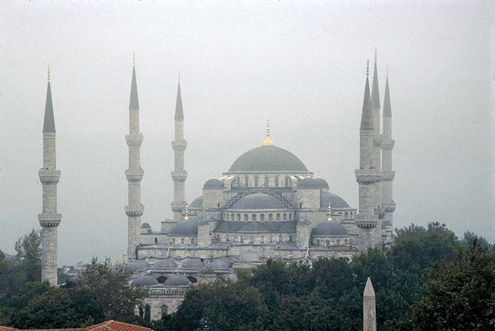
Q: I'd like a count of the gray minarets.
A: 6